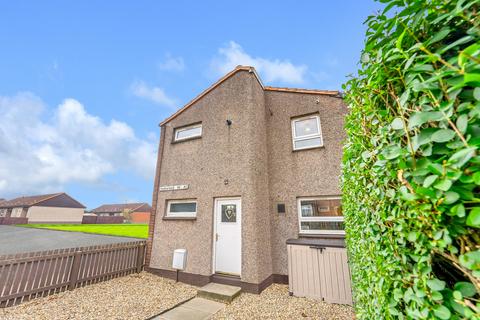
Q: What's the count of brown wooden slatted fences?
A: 1